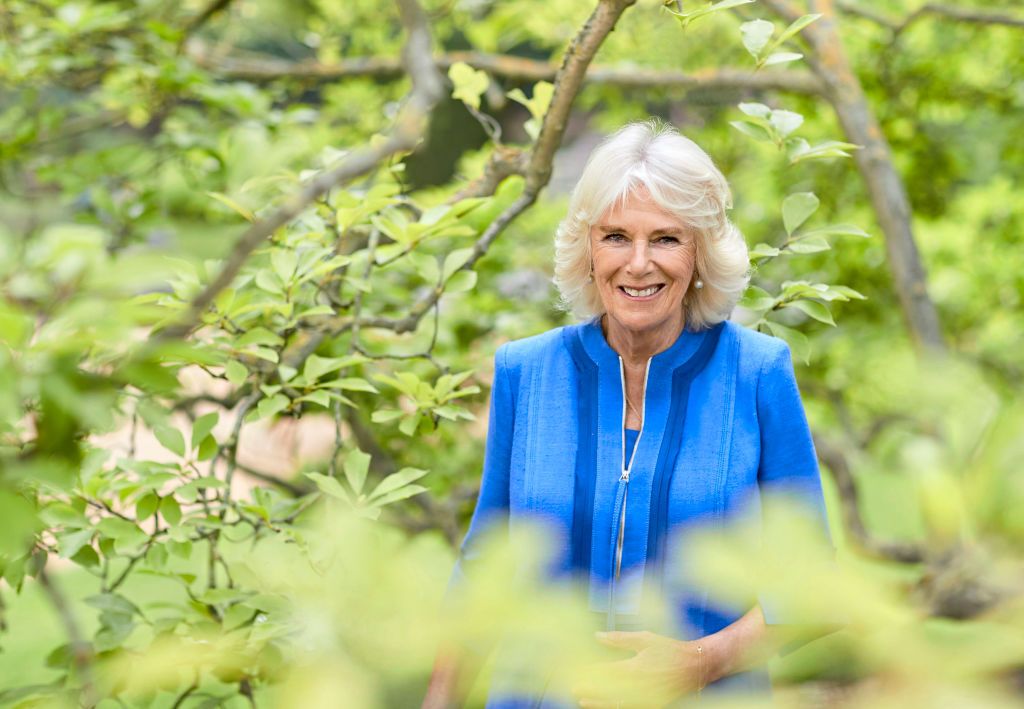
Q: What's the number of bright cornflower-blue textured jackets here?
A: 1